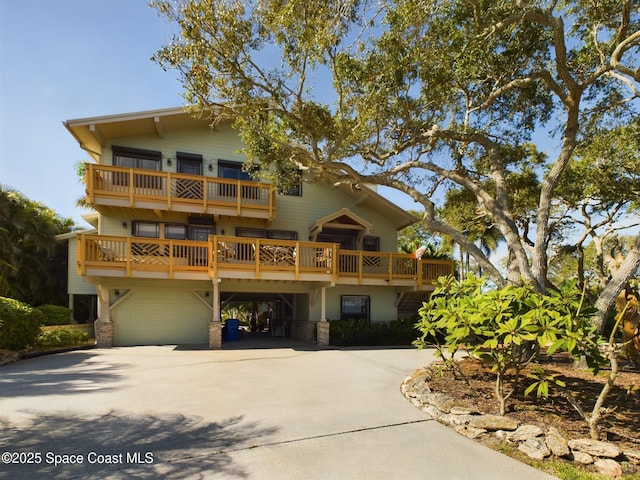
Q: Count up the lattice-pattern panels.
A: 4